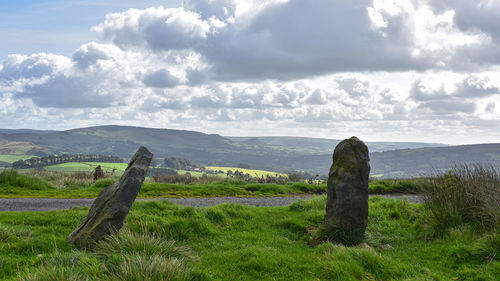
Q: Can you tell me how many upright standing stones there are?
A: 2